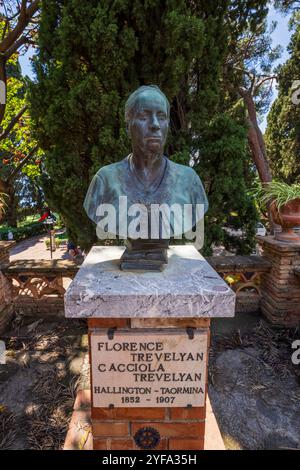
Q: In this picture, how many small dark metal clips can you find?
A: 4